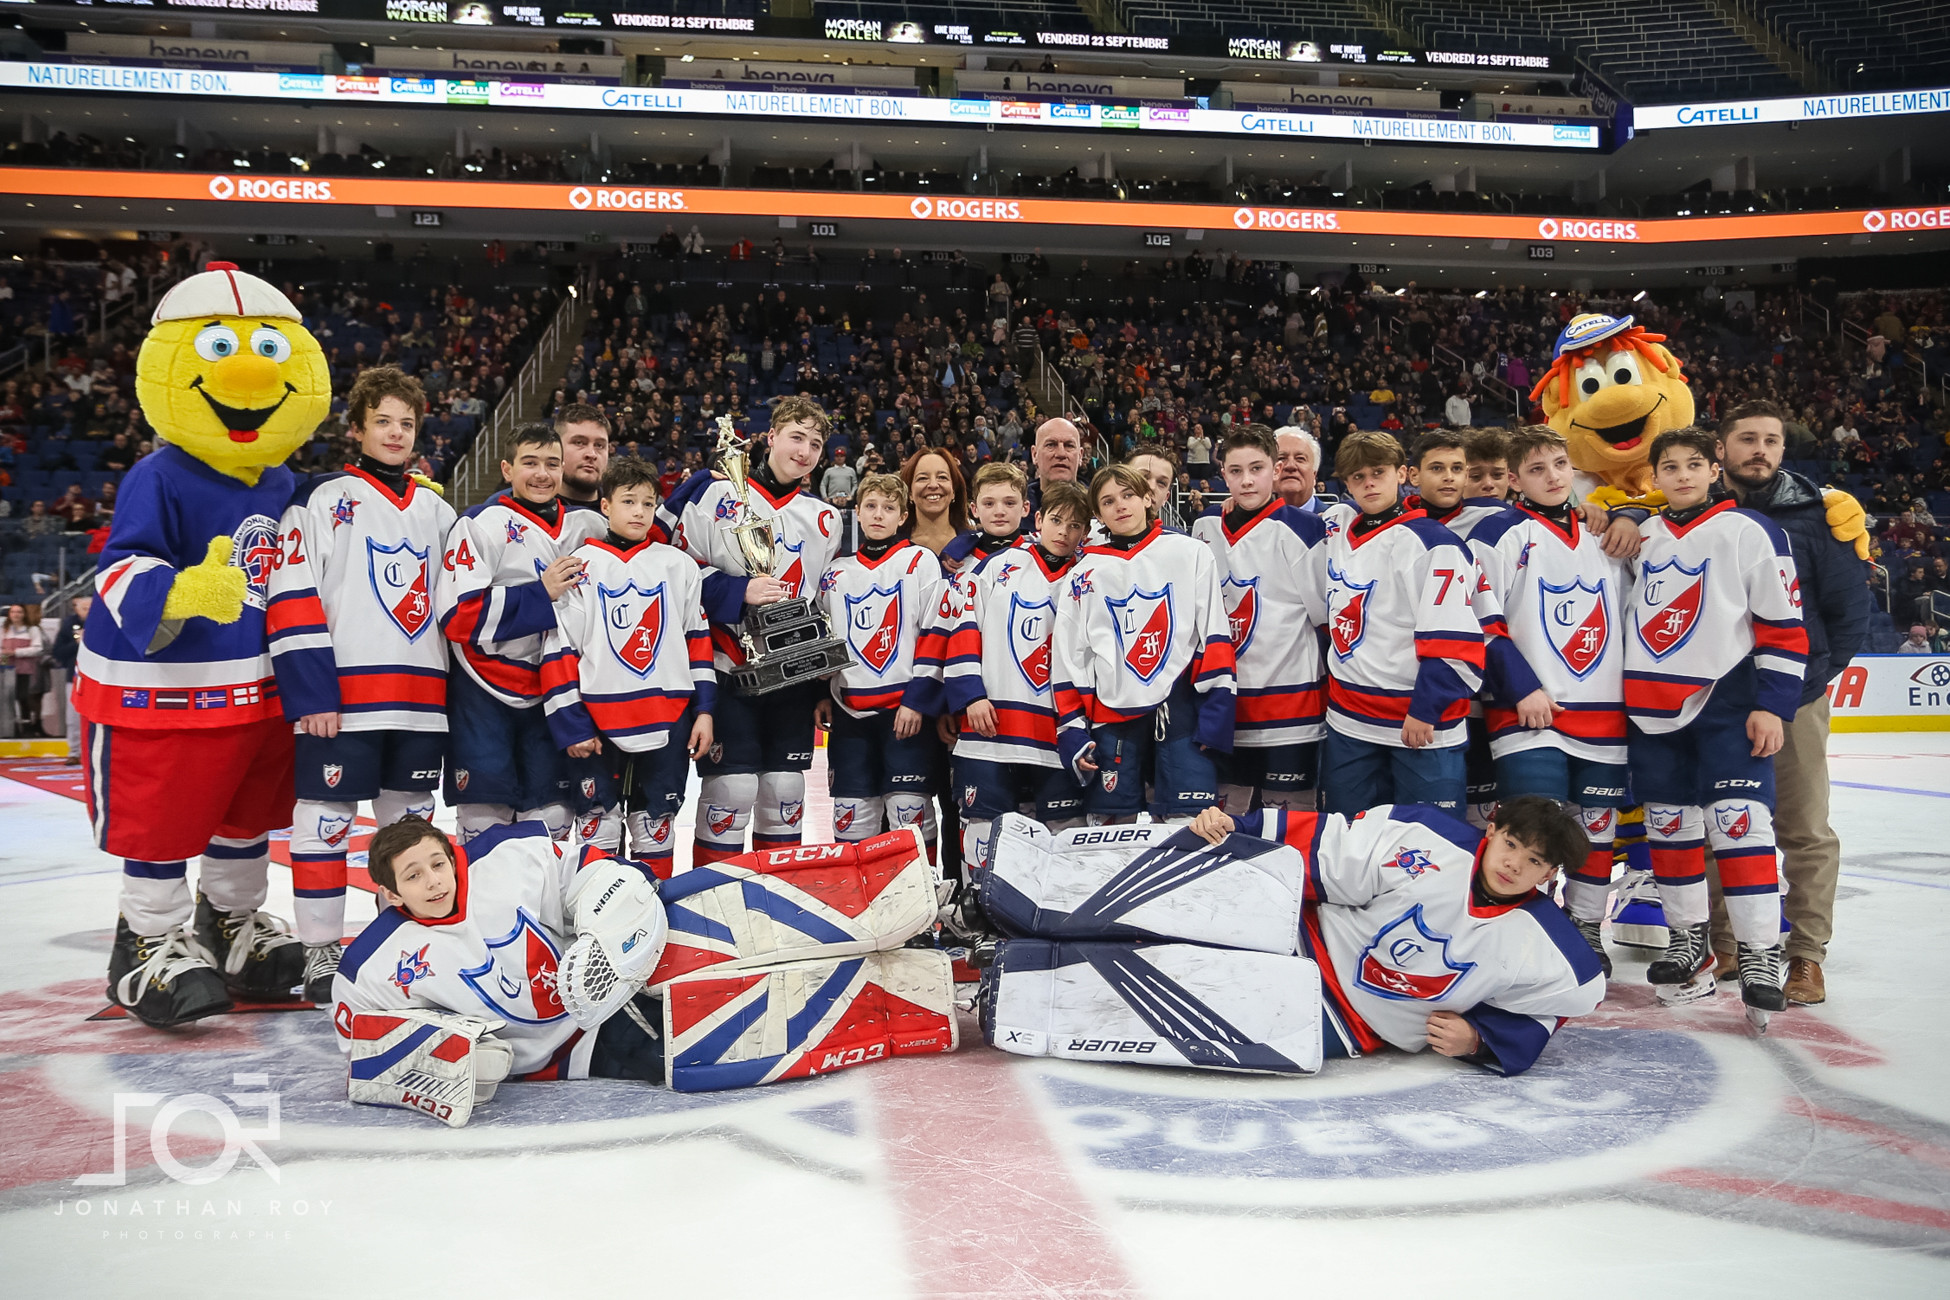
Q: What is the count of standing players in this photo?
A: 15